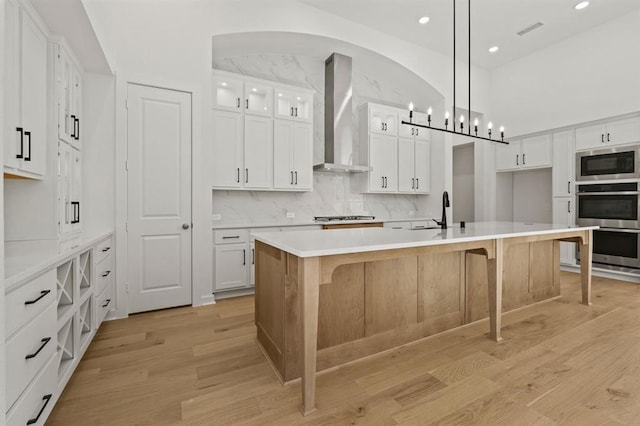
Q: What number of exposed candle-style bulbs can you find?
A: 7